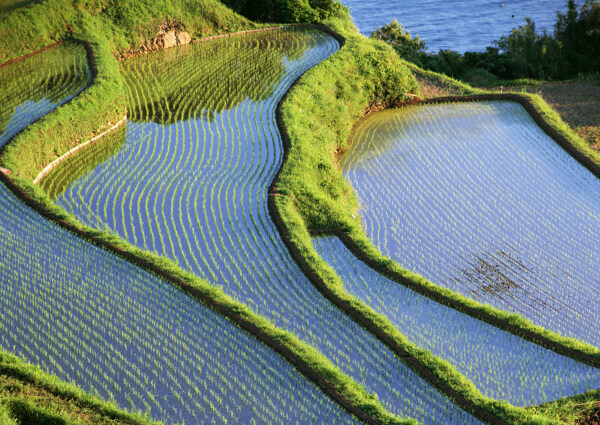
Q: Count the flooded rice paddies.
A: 5